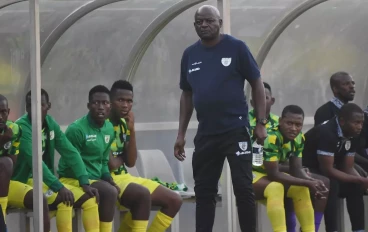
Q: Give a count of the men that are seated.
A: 8